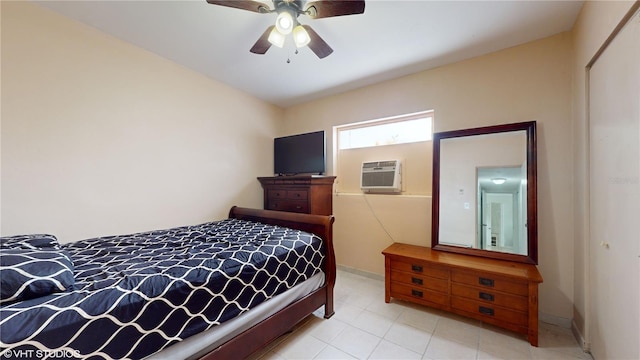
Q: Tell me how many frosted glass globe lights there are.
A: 3